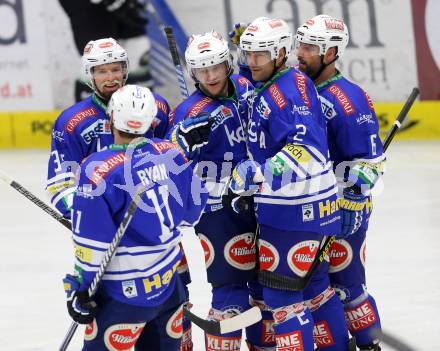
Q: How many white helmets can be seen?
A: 5